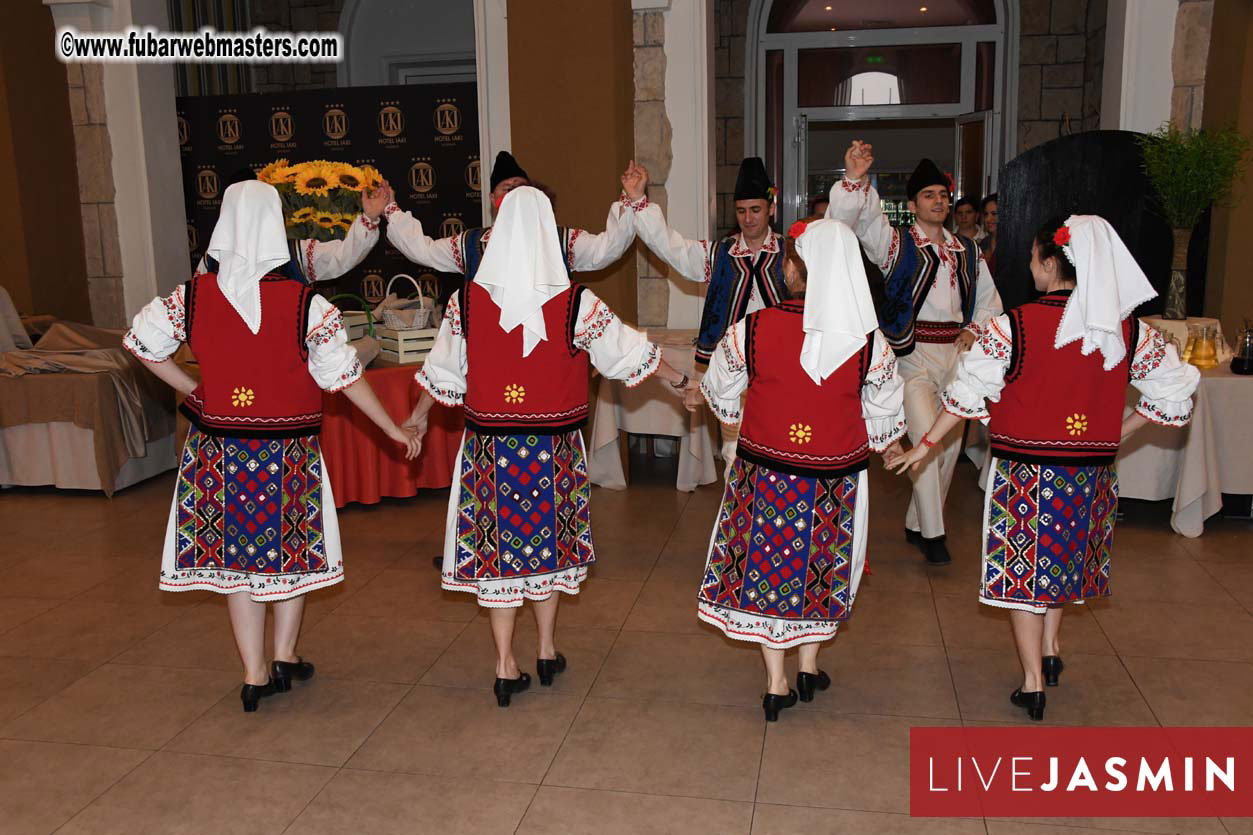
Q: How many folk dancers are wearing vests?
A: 8